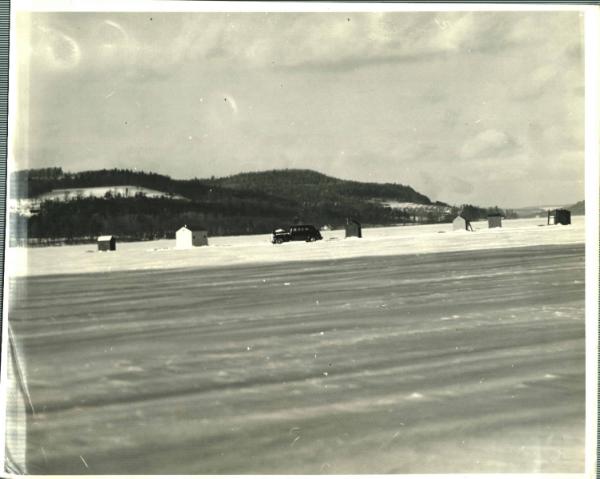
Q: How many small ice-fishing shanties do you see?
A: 6